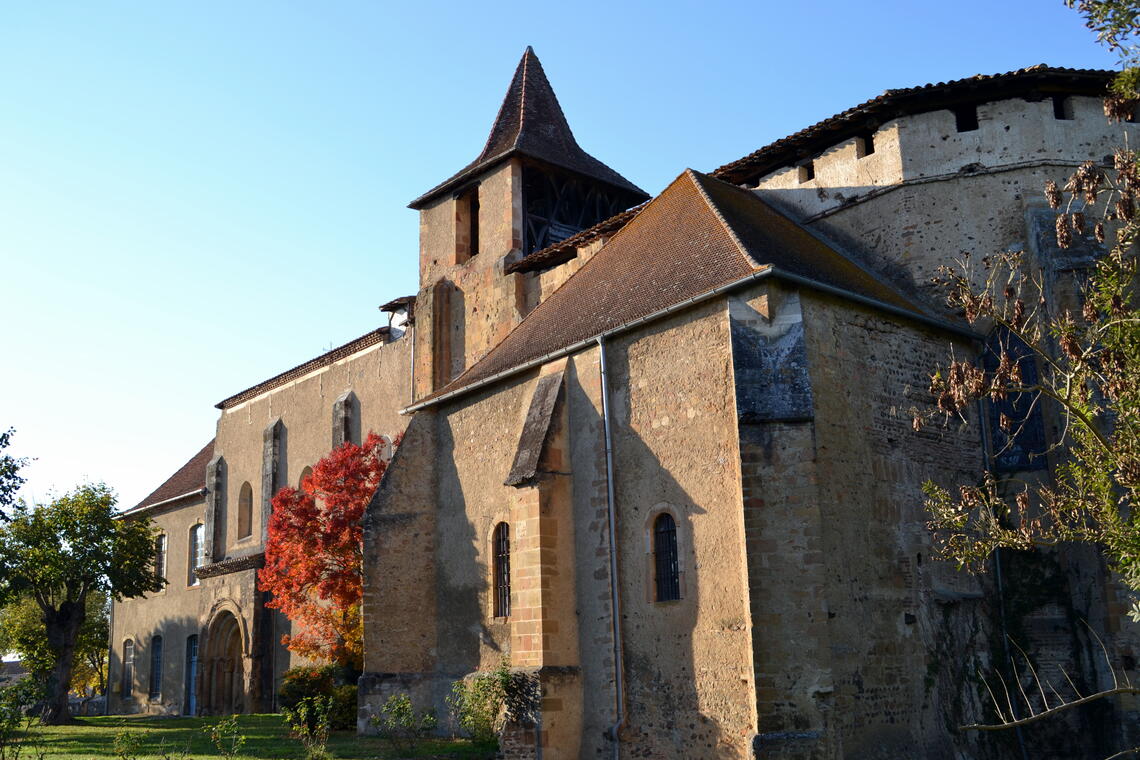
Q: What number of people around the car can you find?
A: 0